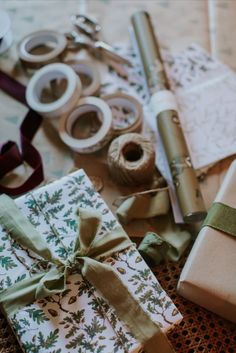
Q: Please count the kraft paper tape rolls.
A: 5